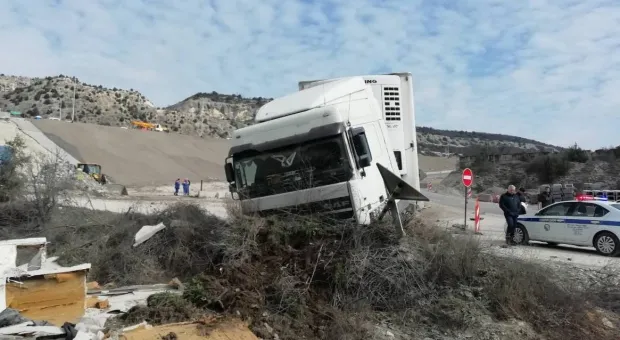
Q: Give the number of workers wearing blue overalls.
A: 2